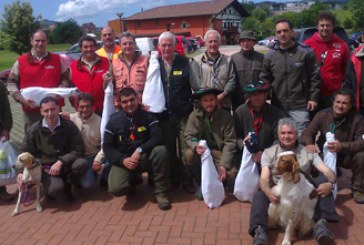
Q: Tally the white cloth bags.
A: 6